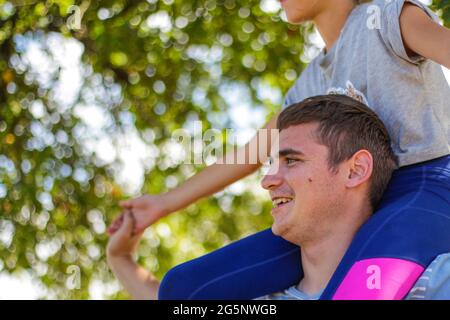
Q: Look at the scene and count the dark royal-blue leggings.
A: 1